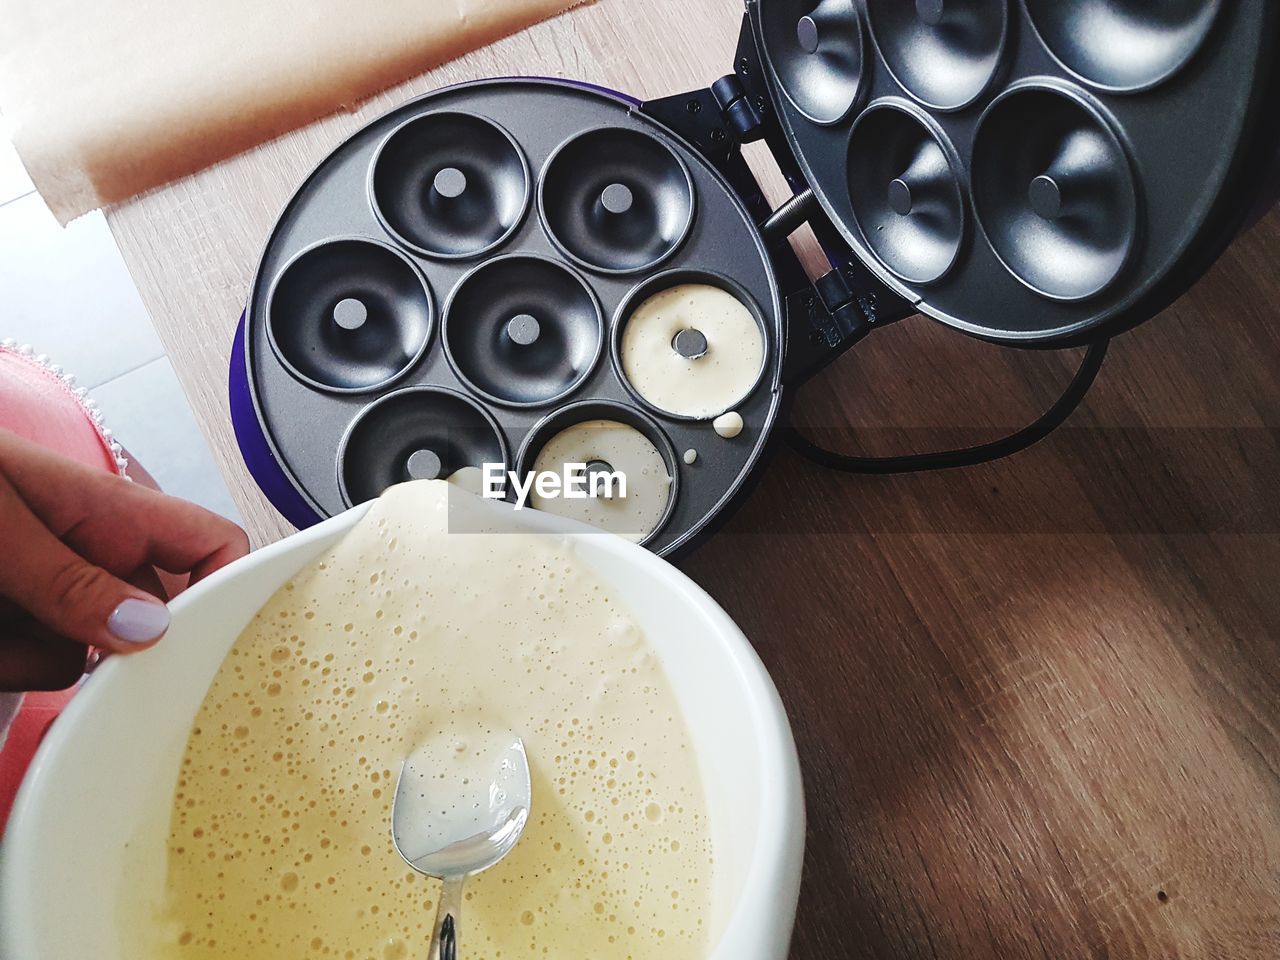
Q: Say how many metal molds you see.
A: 12